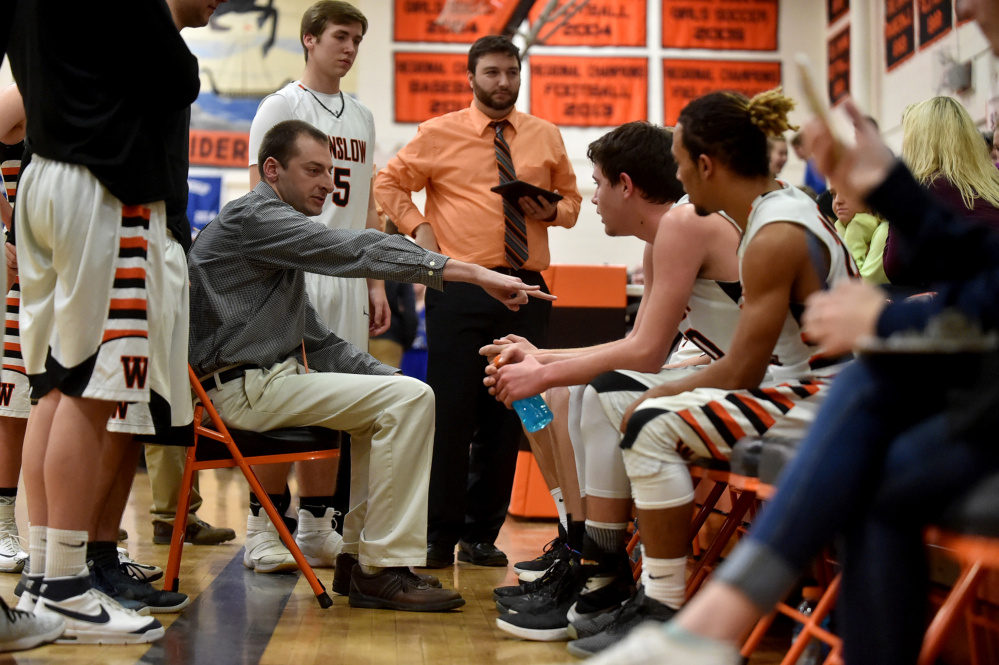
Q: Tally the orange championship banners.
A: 6